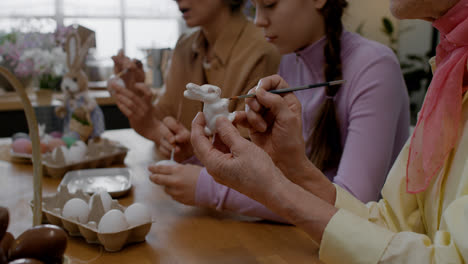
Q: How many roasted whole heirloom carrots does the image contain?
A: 0